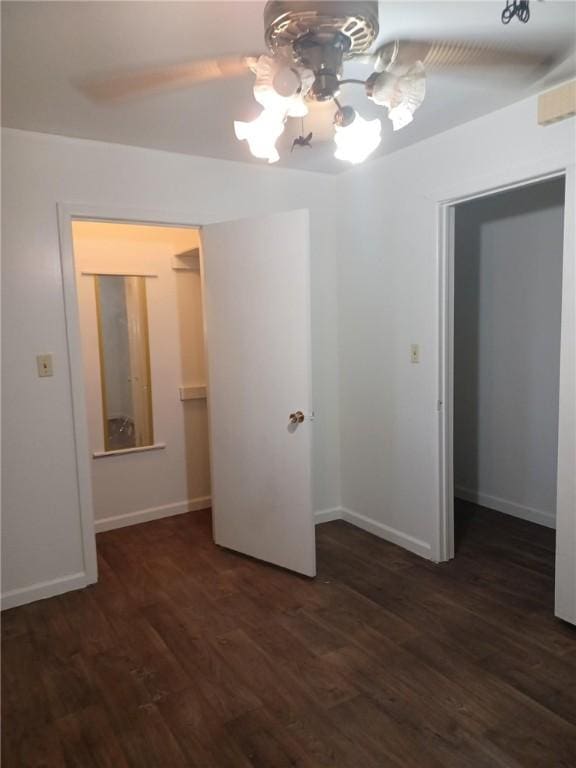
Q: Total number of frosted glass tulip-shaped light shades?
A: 4